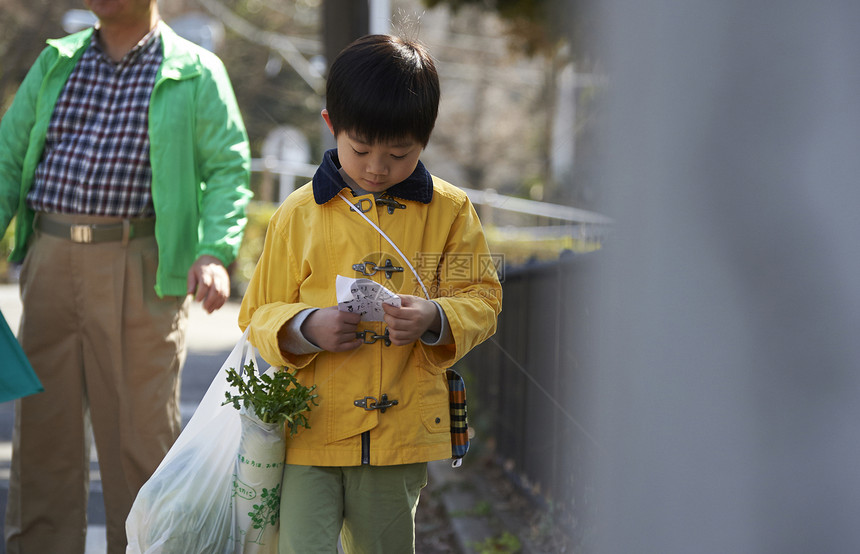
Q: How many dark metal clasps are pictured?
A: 4